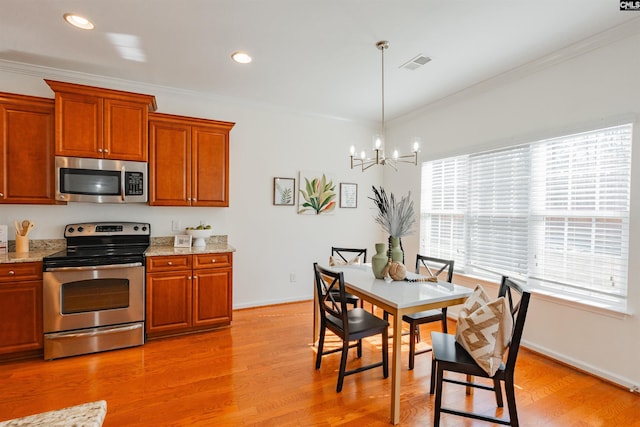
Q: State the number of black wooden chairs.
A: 4